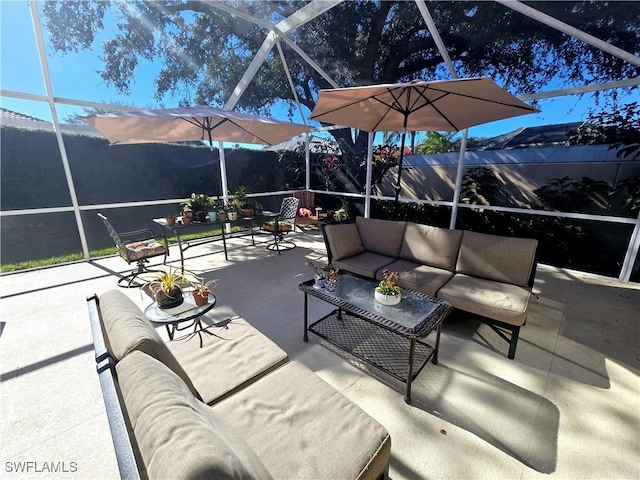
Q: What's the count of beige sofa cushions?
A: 11